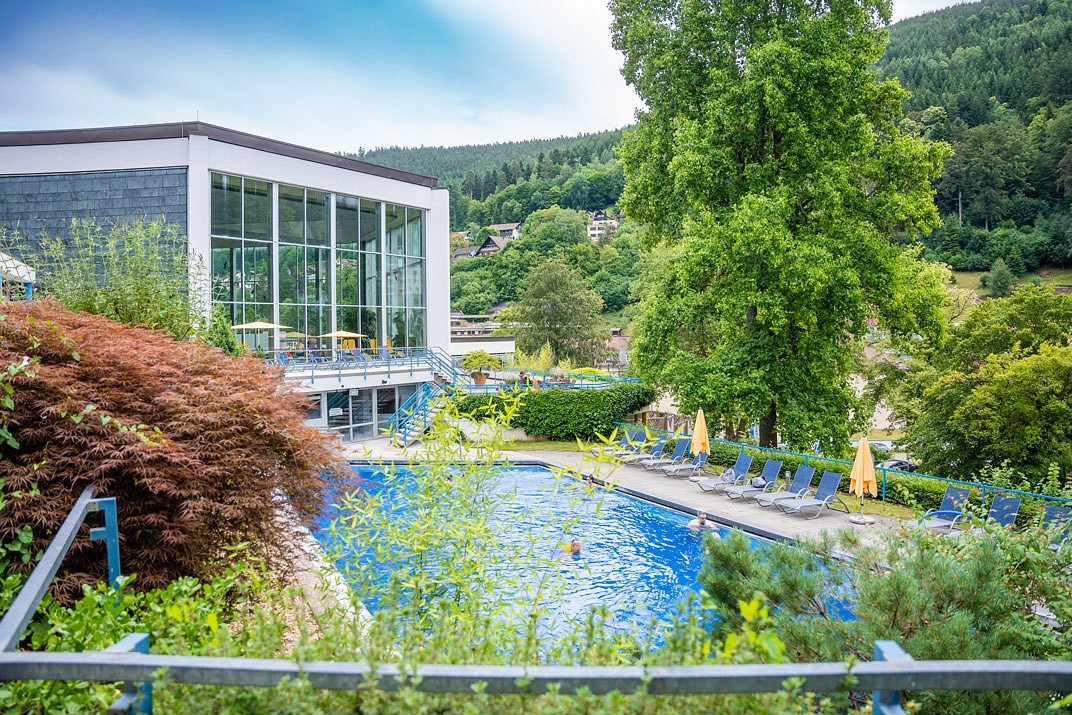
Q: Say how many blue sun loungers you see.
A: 12